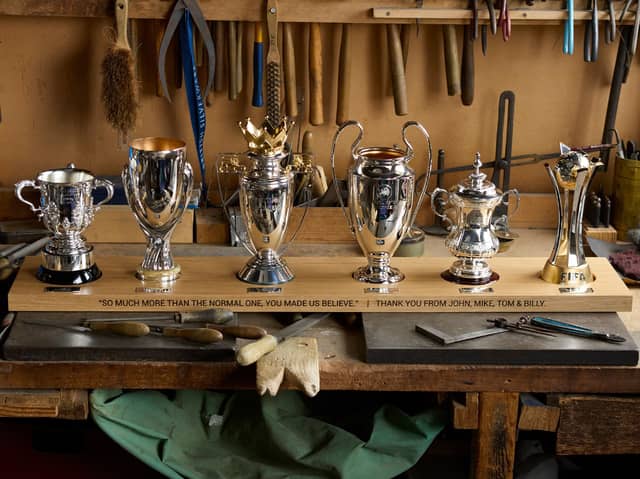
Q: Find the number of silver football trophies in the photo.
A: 6